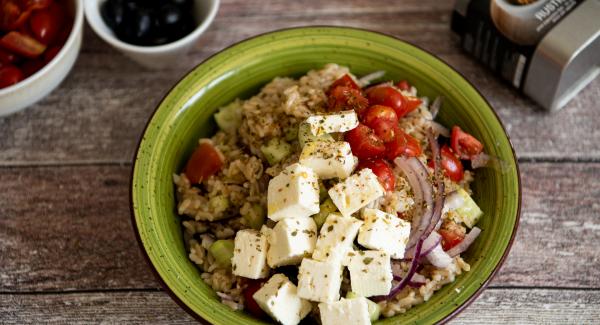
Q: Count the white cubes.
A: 12